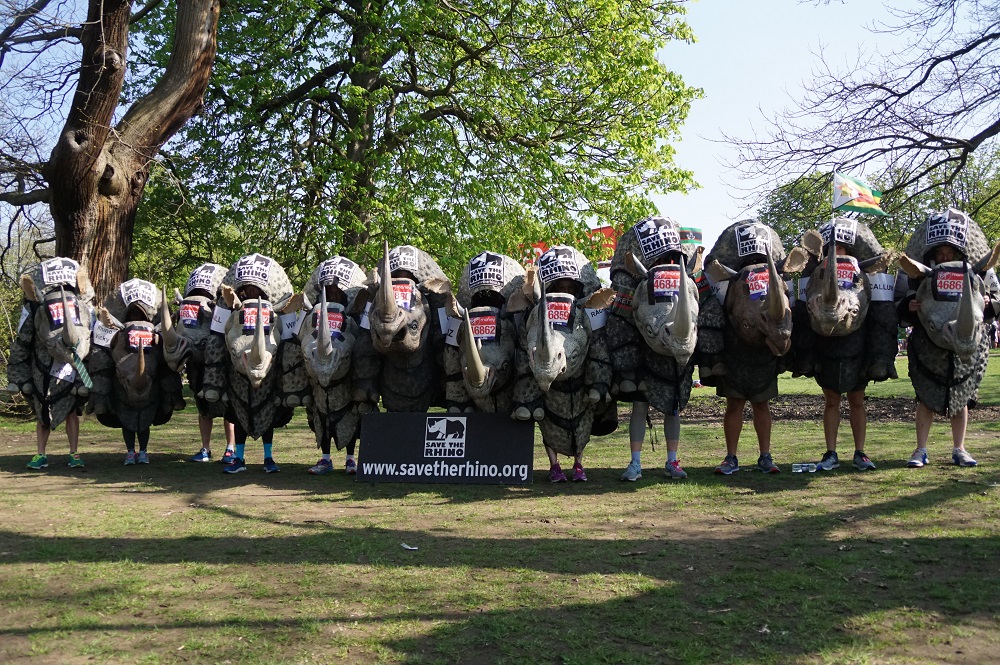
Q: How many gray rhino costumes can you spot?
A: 12